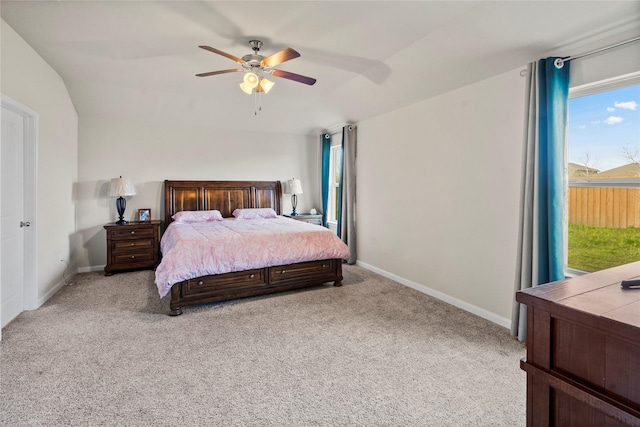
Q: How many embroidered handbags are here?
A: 0